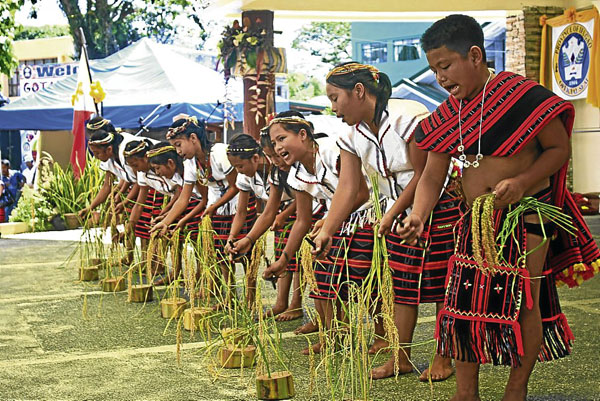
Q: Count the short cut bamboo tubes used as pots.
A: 9